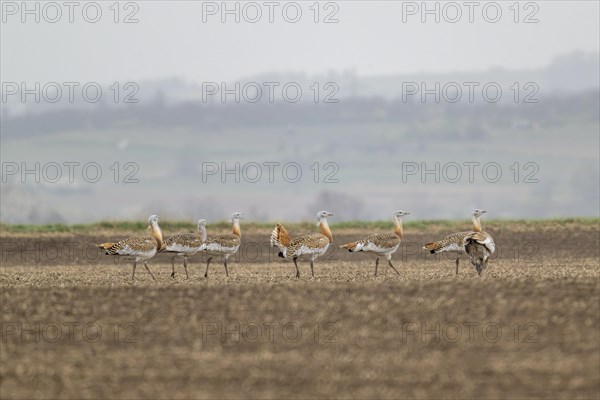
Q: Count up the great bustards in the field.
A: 7